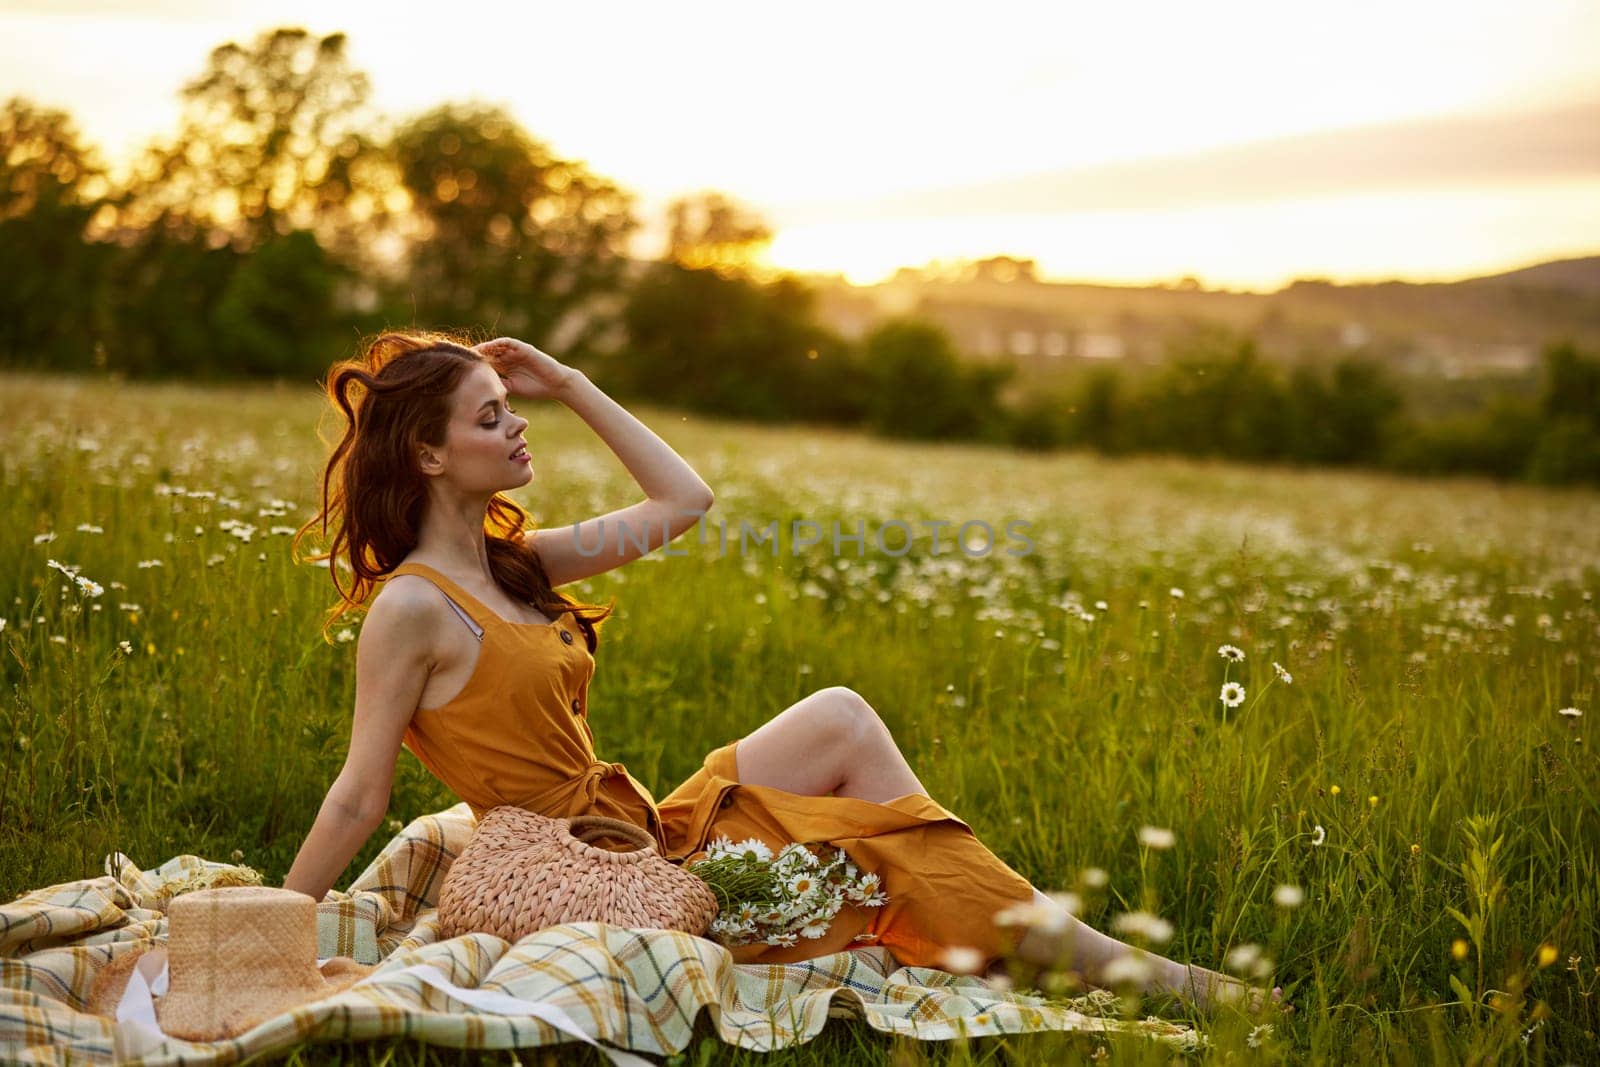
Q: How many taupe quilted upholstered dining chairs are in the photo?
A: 0